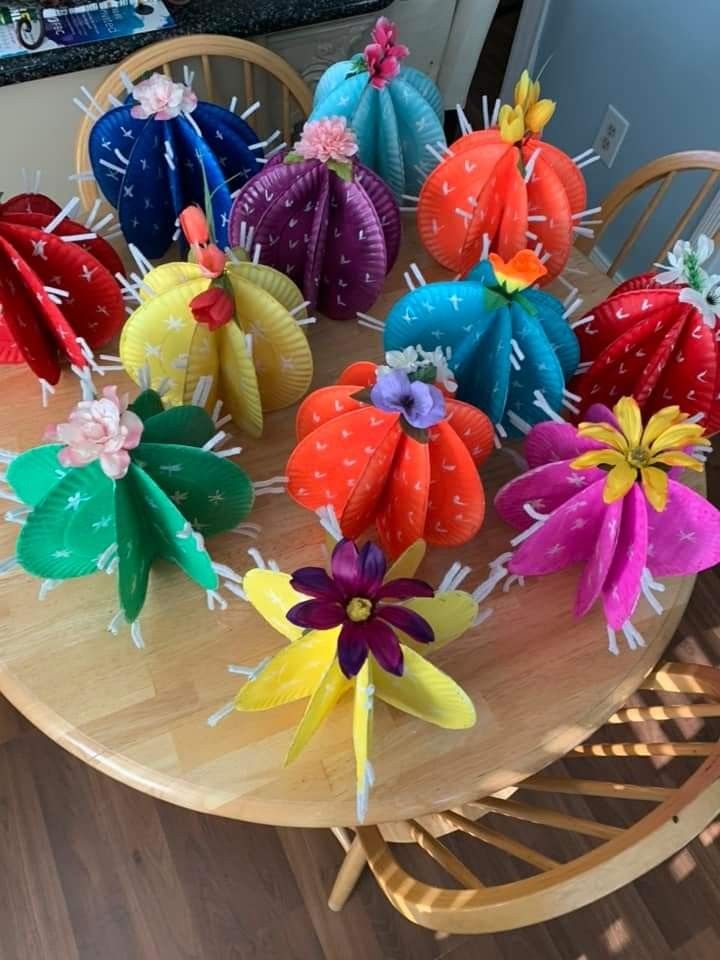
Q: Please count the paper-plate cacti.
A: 12